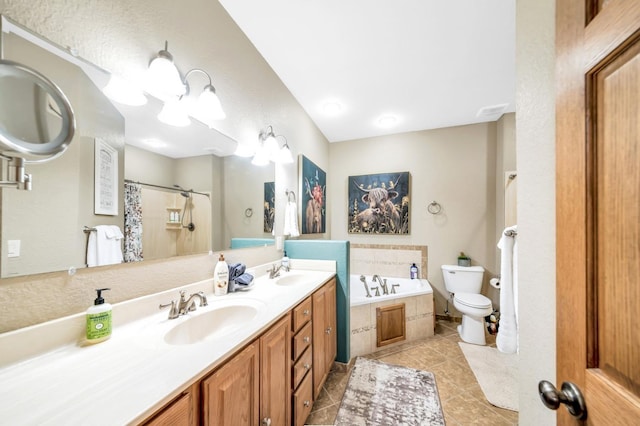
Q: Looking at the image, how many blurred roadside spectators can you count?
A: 0